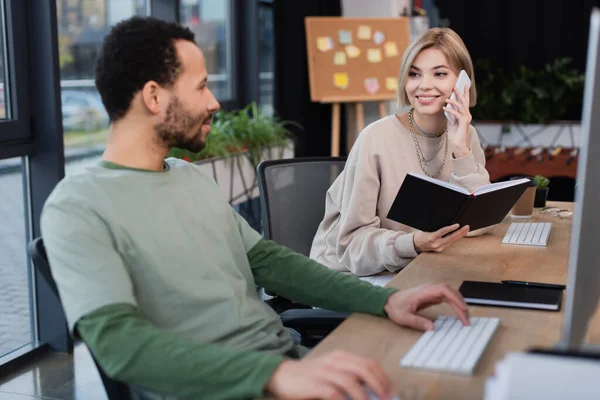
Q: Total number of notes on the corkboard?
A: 11